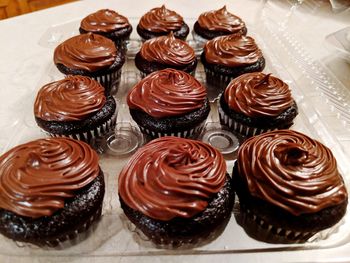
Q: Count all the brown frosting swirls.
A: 12